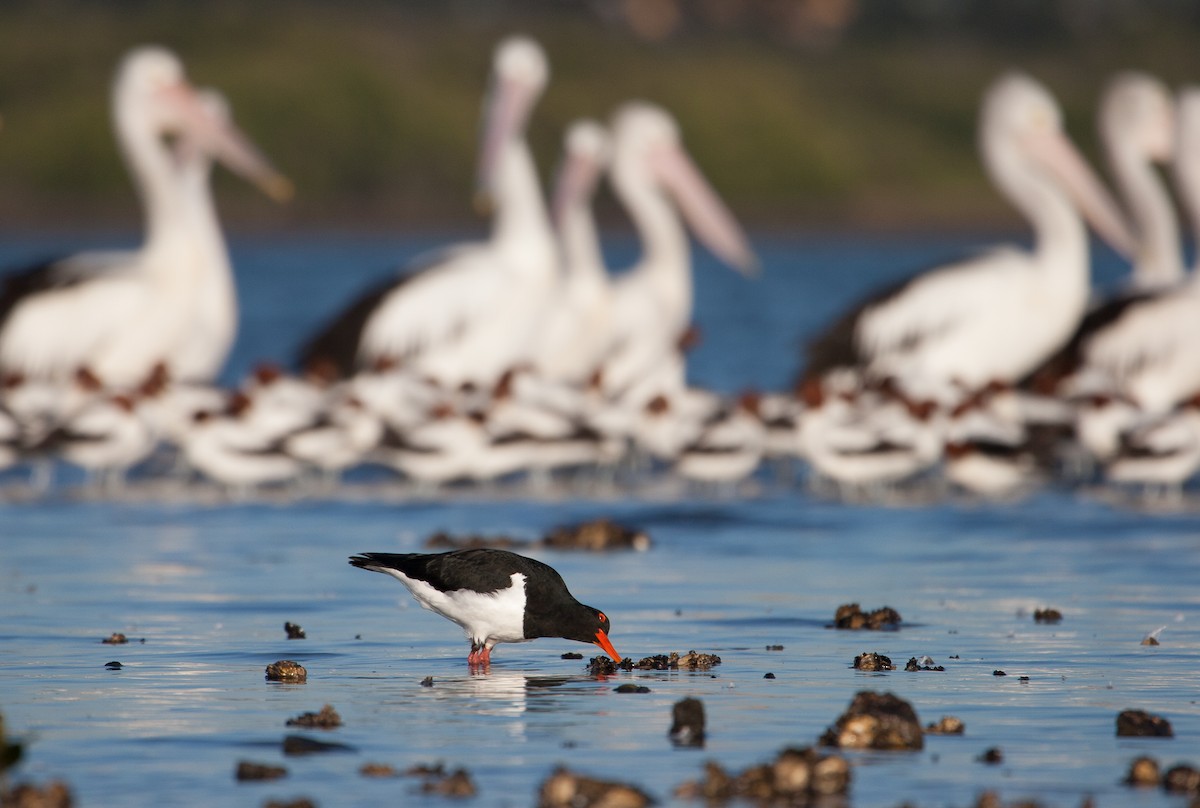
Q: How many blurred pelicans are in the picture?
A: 8